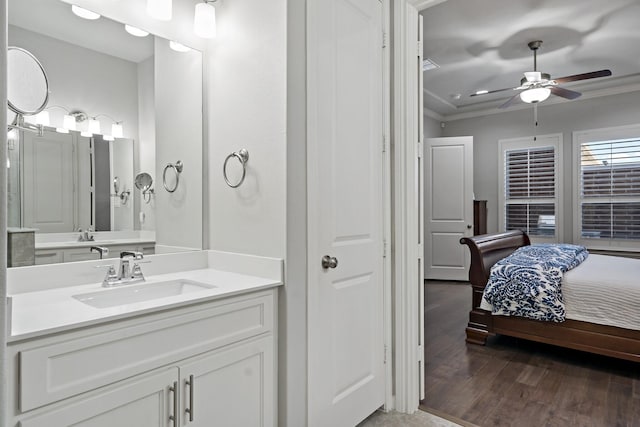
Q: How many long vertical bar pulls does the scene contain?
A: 2